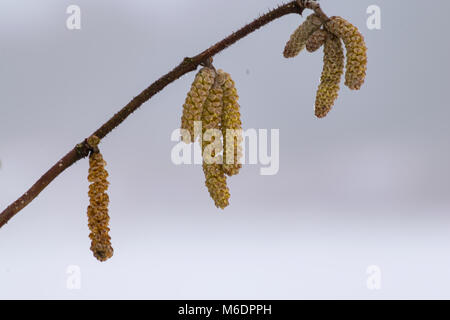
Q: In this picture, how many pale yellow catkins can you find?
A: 8